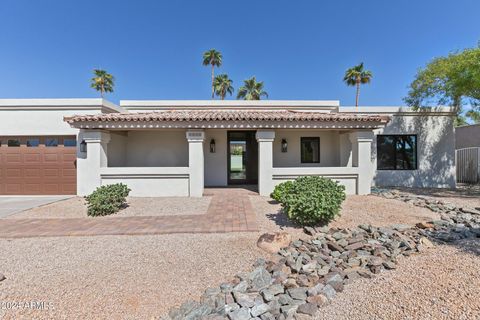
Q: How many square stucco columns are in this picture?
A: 4